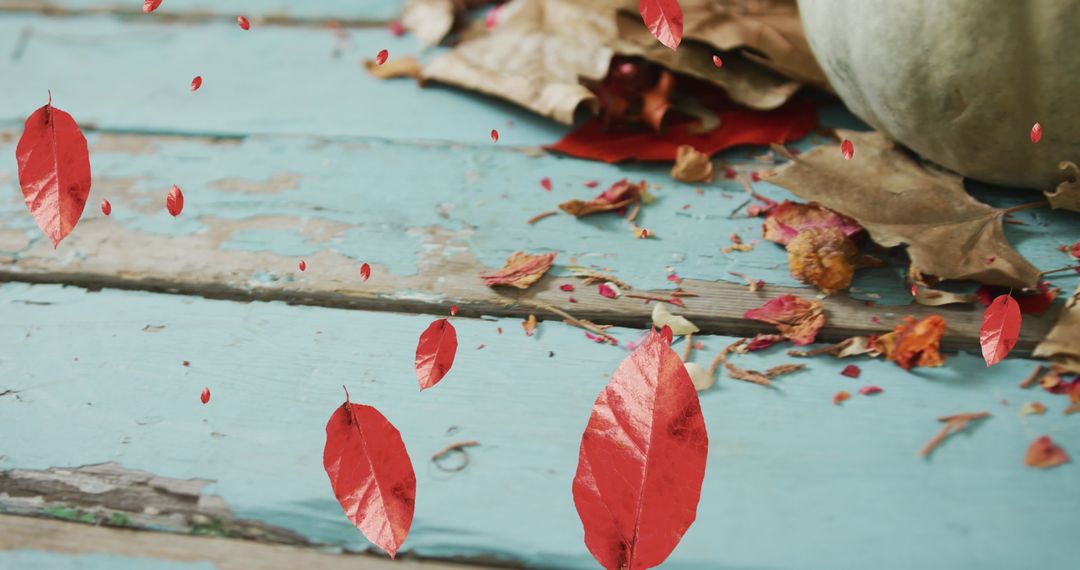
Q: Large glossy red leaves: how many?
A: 6